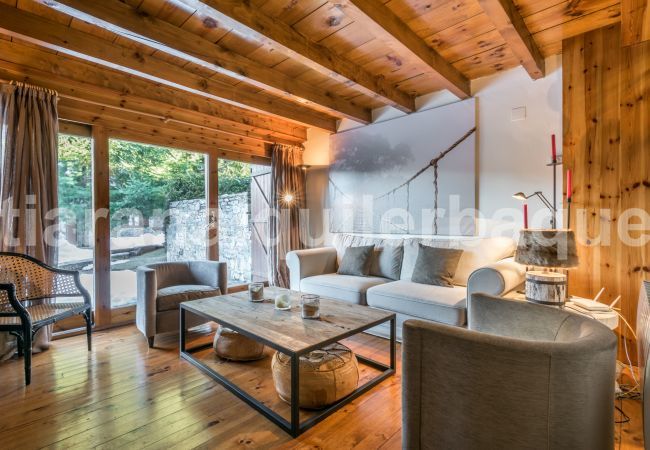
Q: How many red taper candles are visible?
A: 3